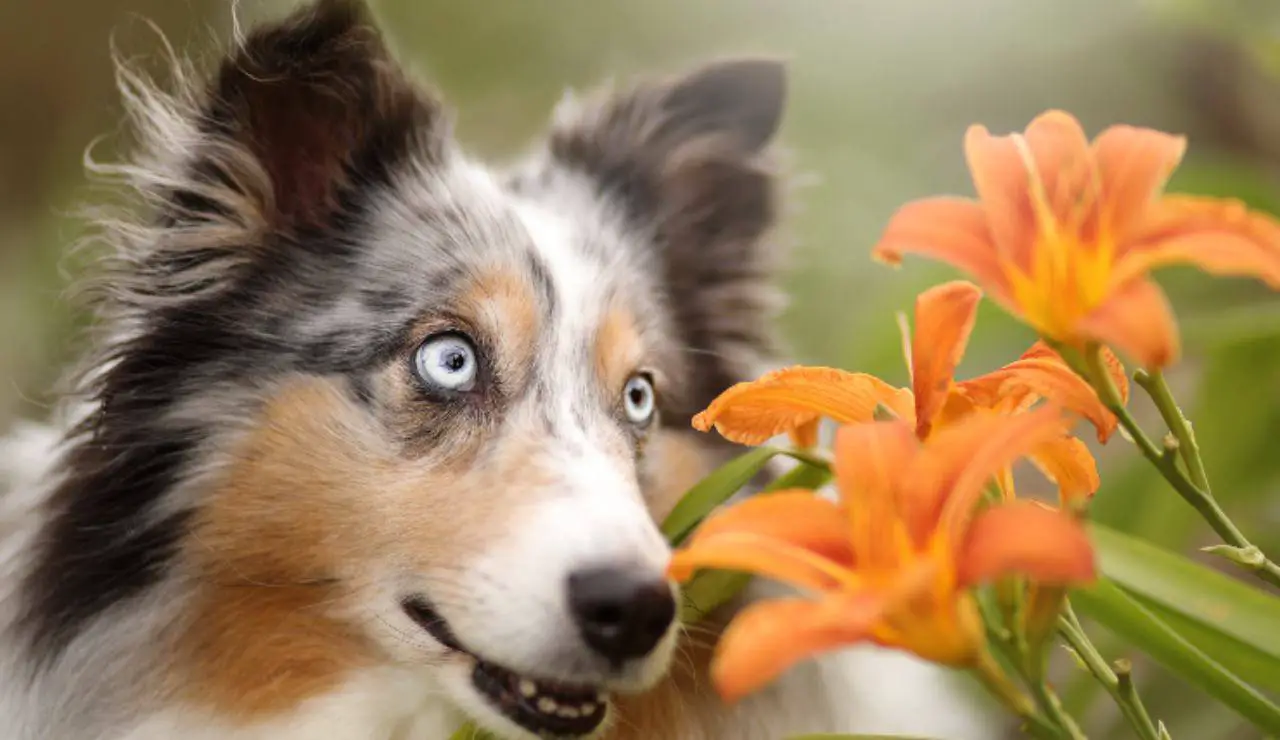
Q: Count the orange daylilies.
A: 3